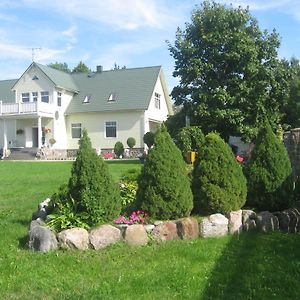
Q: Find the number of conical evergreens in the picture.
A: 4